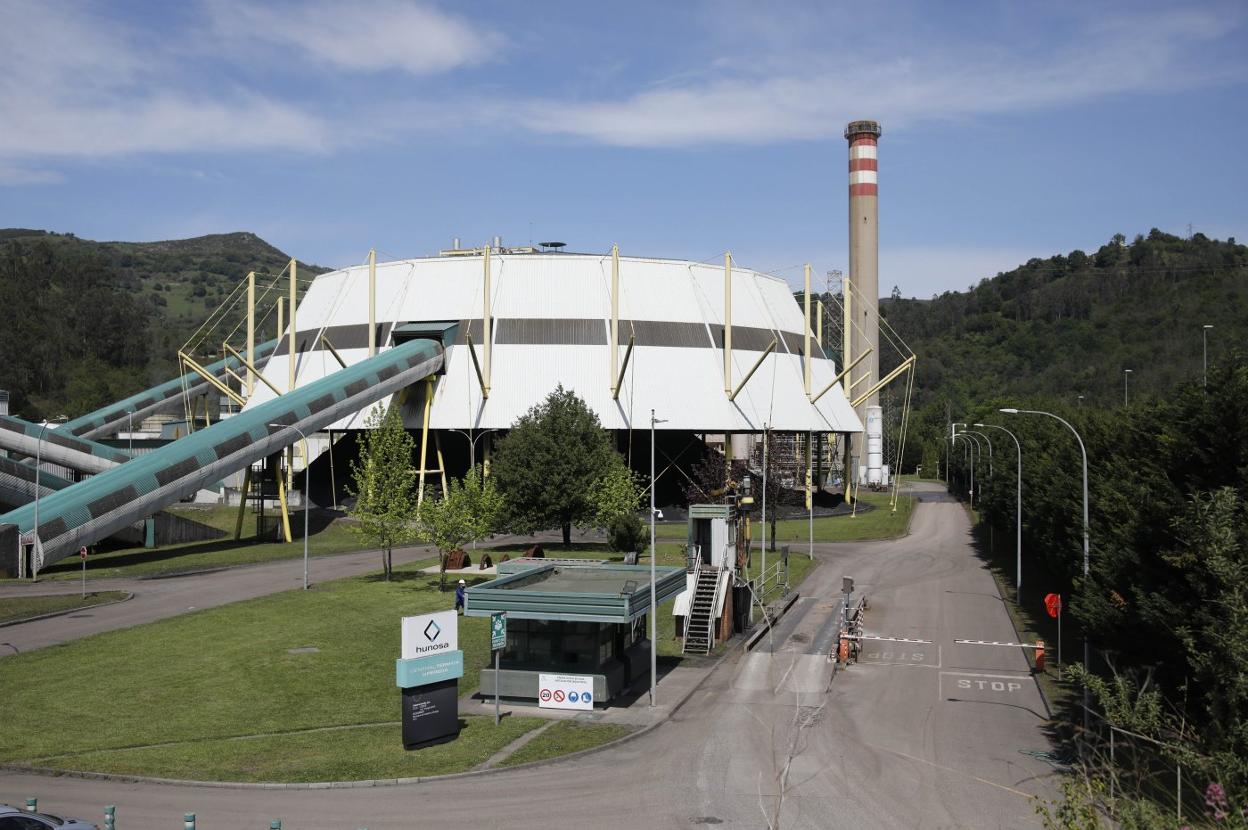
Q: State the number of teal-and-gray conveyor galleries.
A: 4